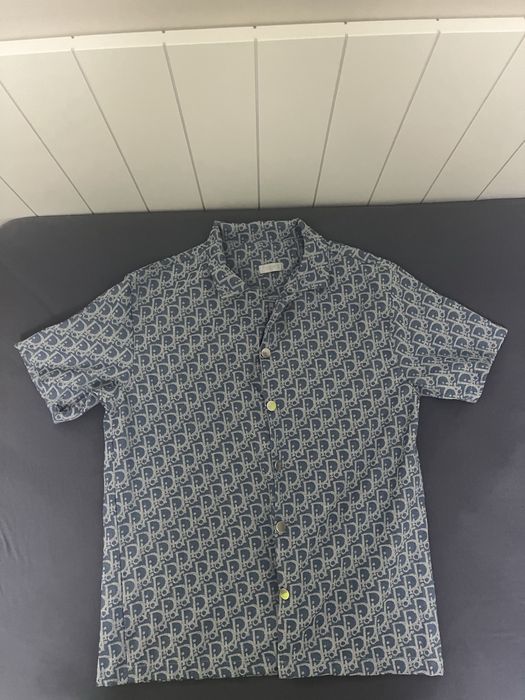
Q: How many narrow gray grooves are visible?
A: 9